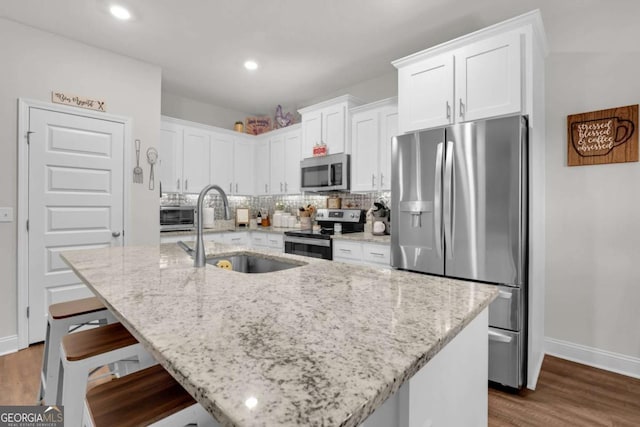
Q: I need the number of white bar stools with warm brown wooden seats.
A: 3